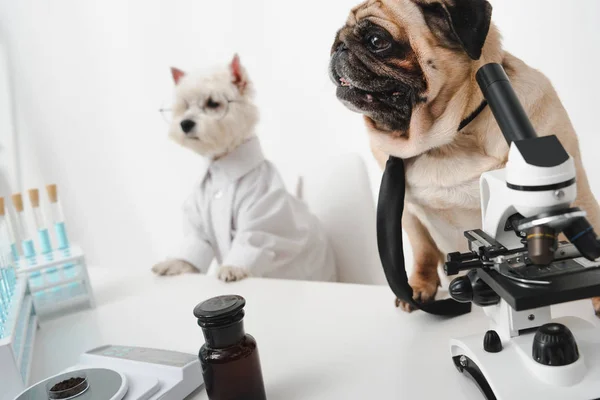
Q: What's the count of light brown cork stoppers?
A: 4